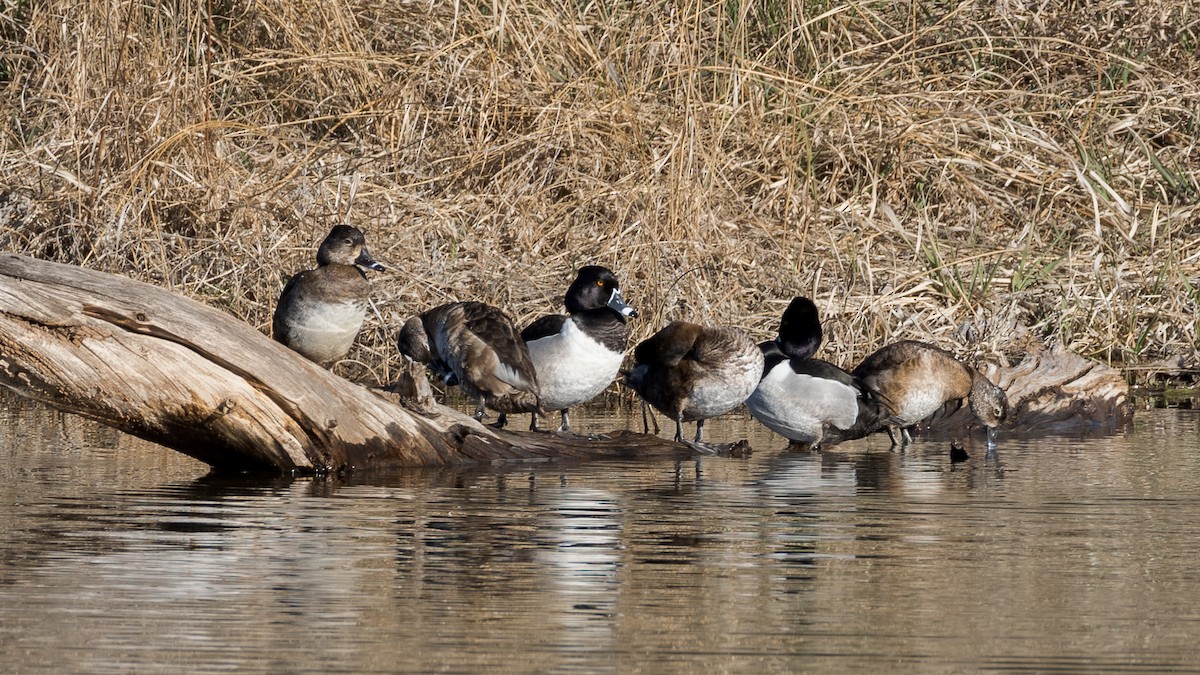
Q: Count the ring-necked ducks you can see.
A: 6